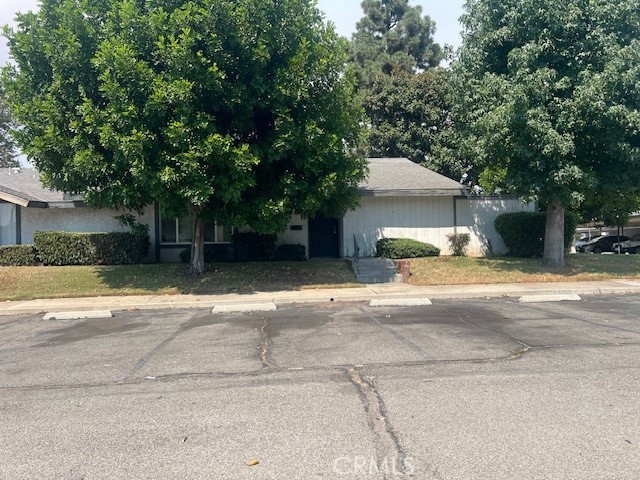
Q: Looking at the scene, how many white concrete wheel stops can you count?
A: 4